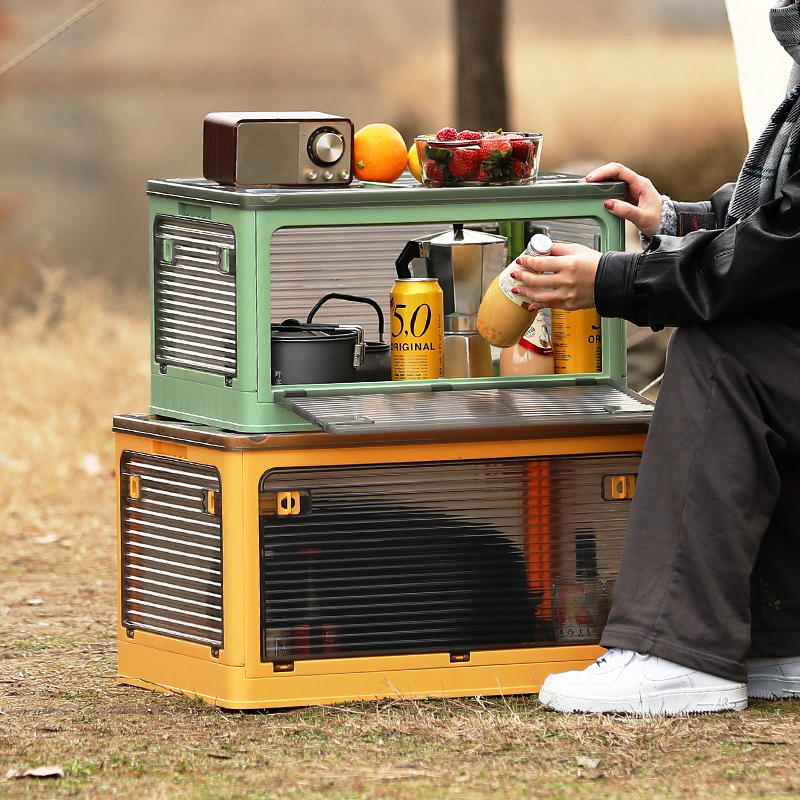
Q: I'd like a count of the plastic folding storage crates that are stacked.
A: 2